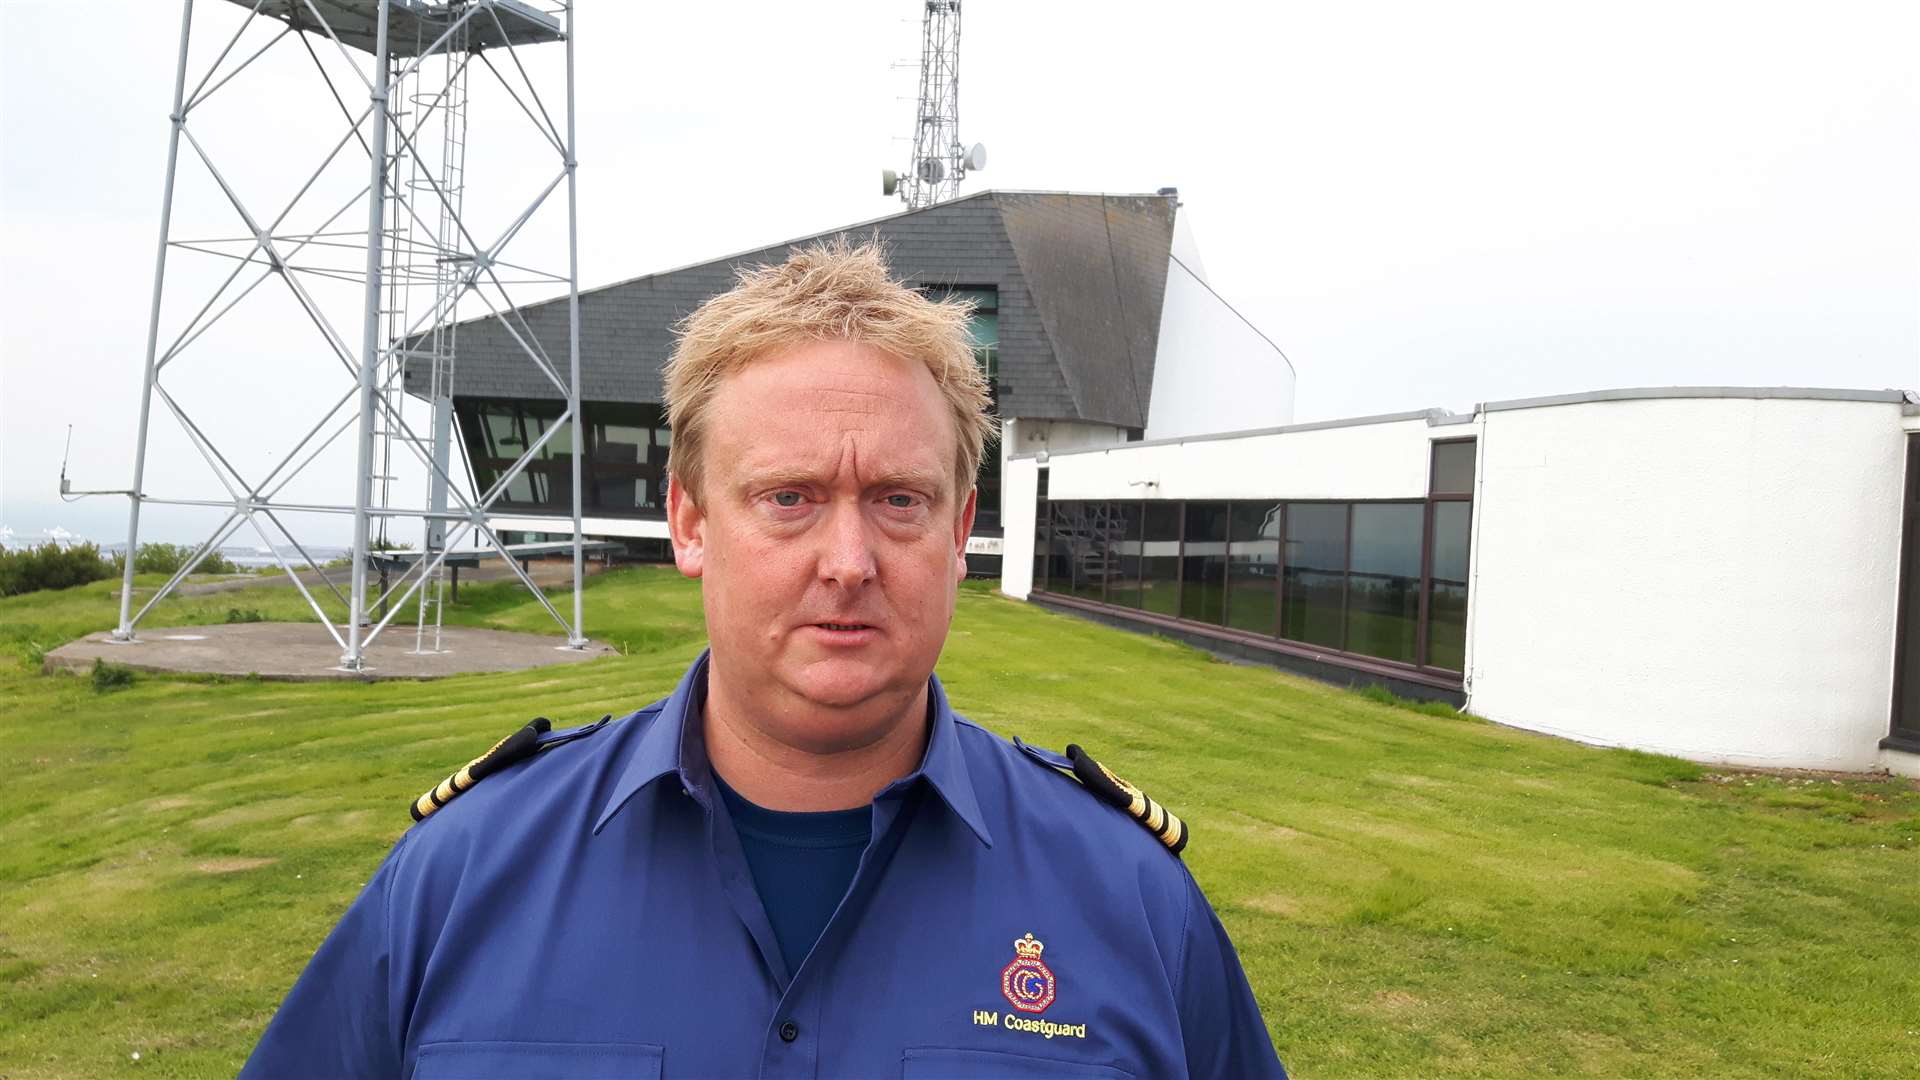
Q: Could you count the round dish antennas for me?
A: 3